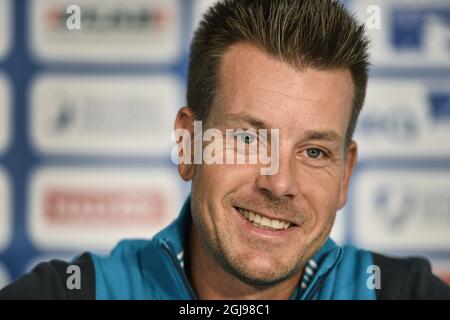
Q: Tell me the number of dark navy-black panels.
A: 2